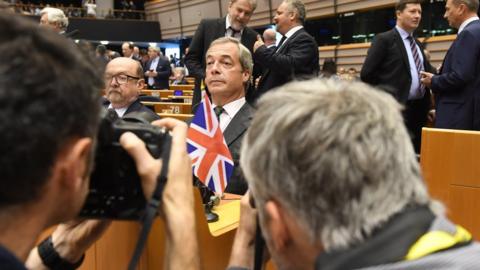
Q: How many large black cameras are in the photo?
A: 1